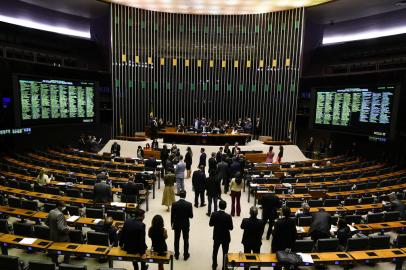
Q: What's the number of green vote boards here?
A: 2